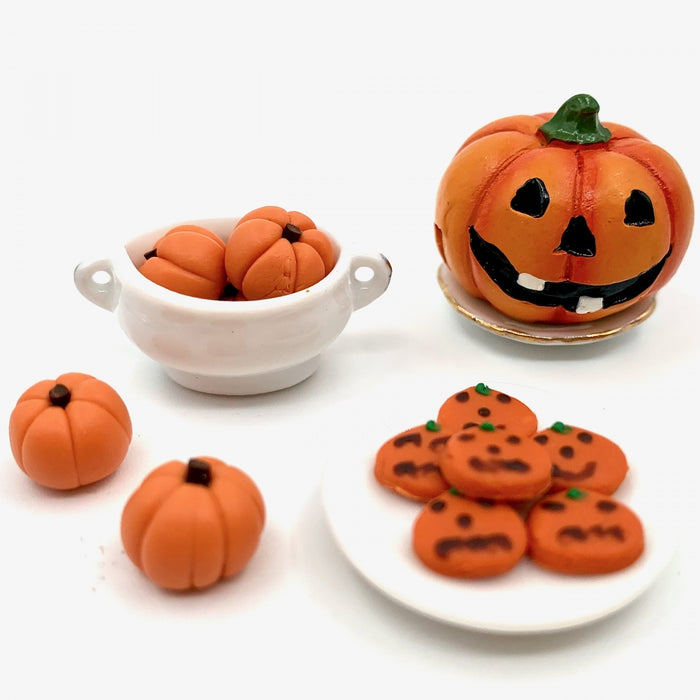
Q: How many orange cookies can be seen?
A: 6